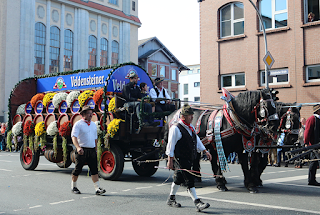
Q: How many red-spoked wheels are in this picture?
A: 2